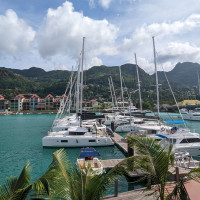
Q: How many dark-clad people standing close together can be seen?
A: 0